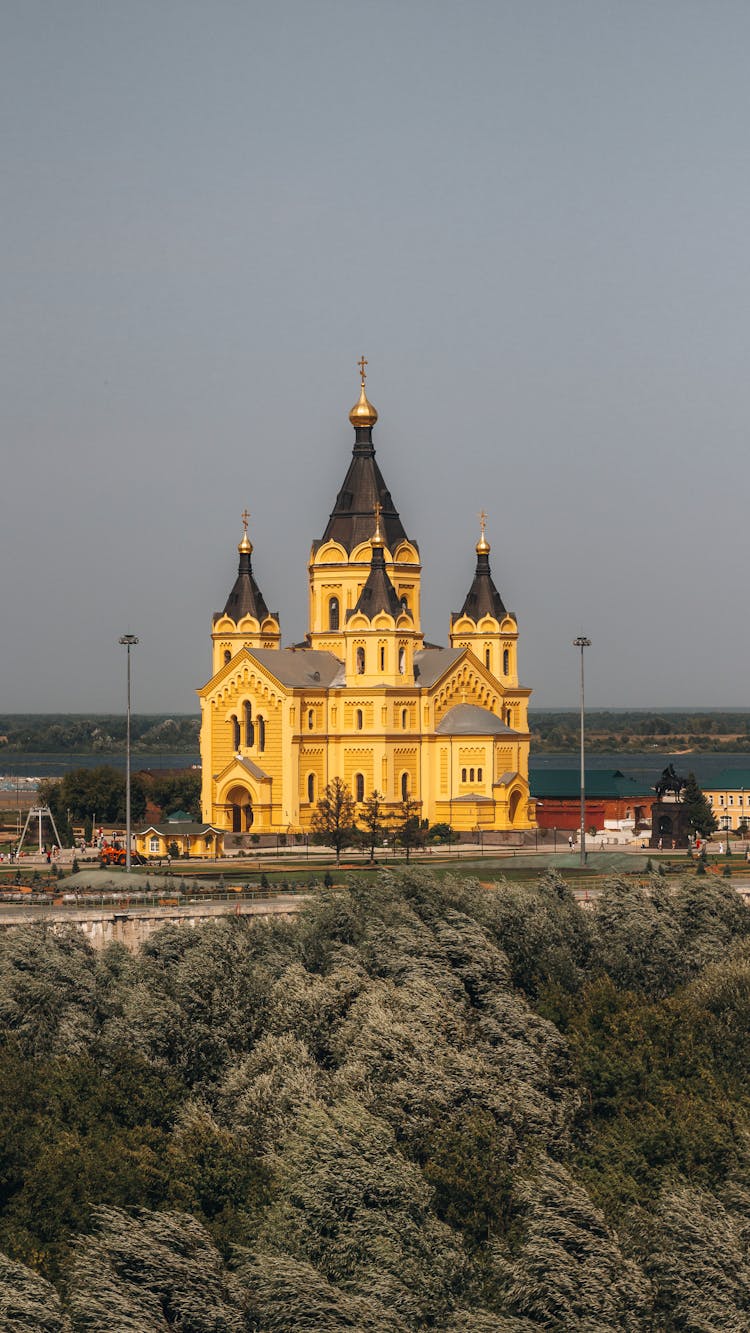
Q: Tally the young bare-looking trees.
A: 3